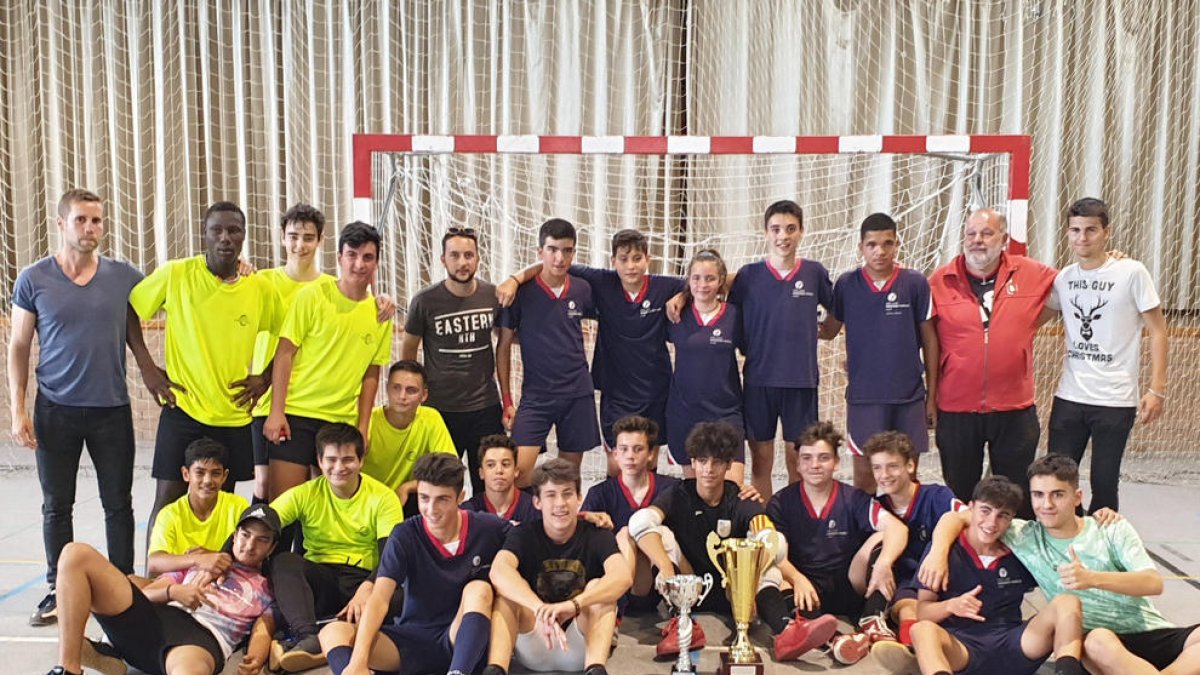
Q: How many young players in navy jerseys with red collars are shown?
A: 11